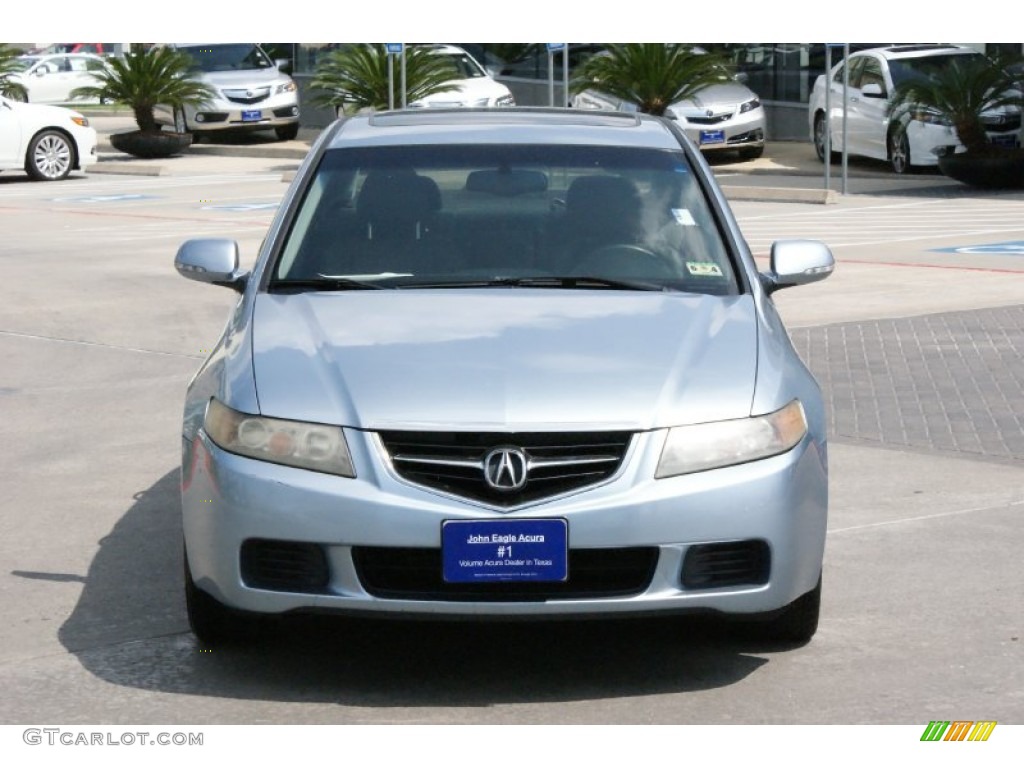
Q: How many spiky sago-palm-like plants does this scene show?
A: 5